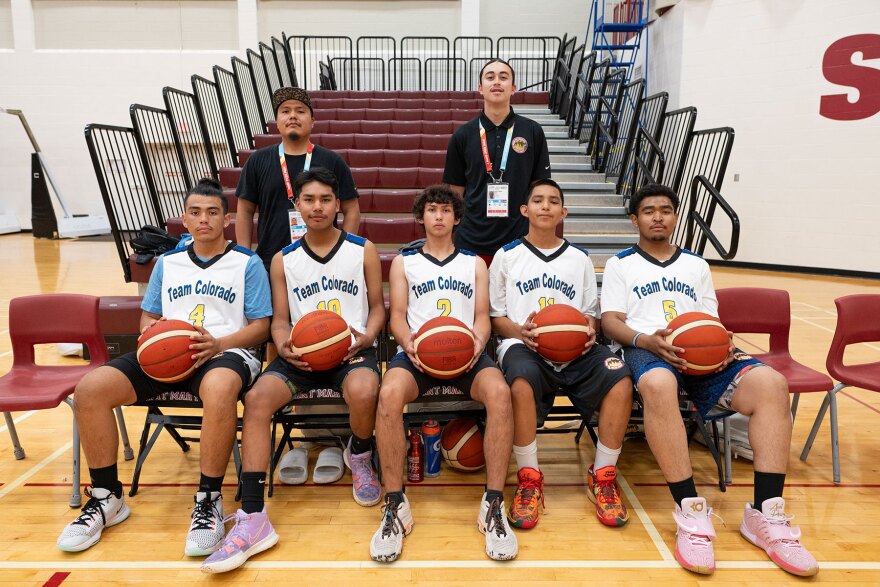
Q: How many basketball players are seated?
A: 5